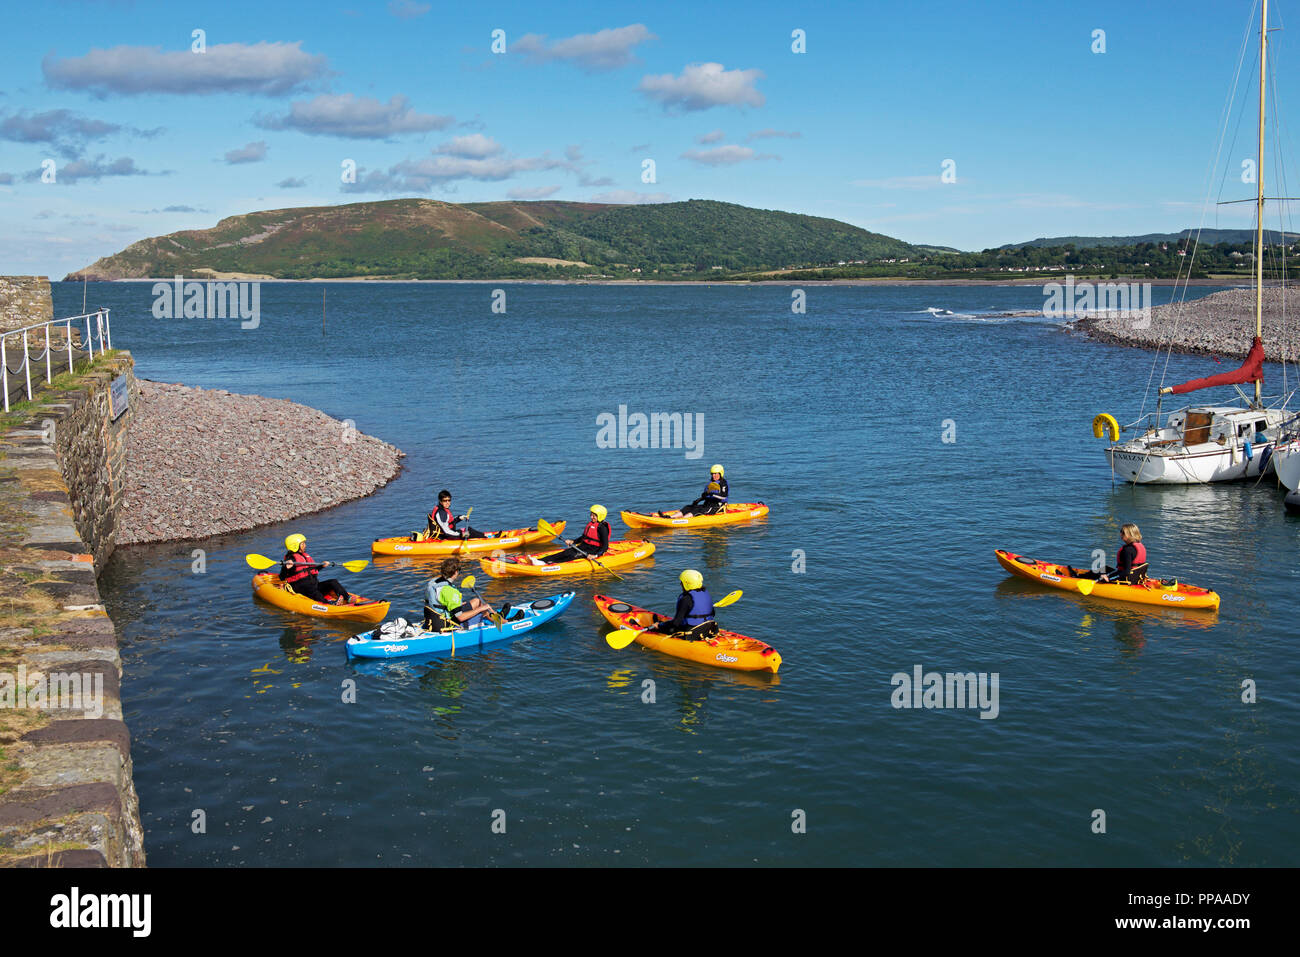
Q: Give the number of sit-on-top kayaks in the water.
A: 7